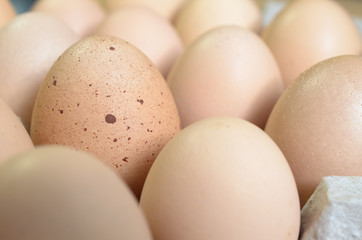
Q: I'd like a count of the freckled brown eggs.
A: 1